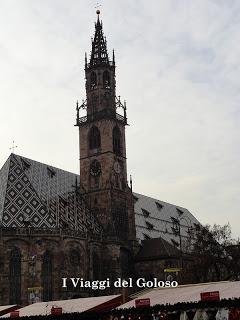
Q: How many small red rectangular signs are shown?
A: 4